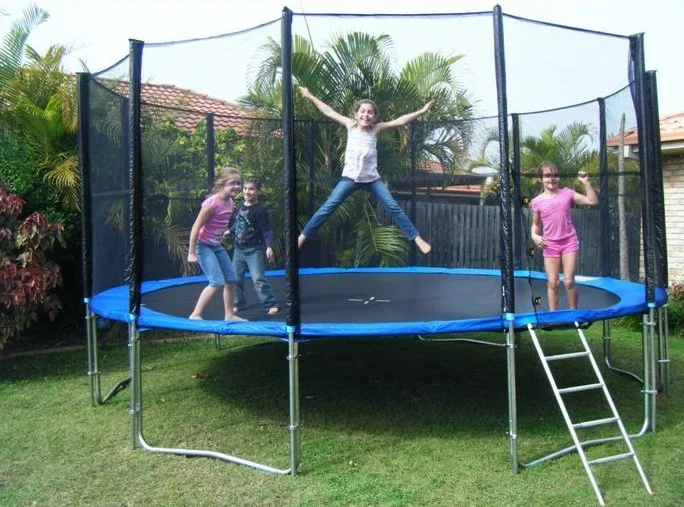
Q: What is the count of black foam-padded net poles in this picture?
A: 12